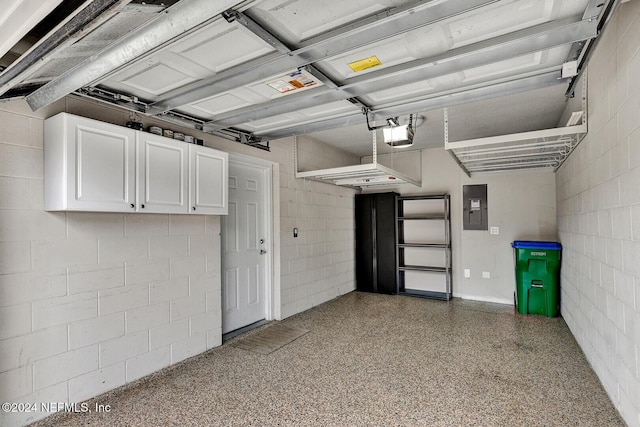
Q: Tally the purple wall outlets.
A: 0